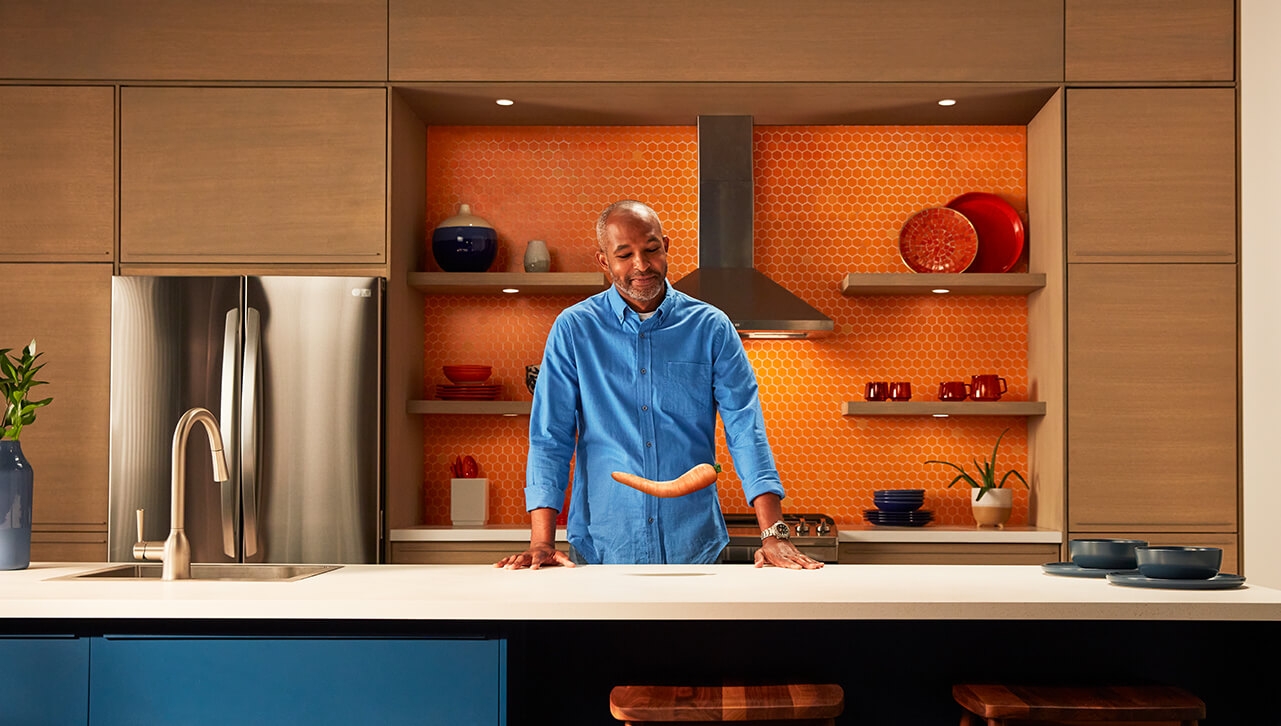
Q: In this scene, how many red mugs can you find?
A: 4